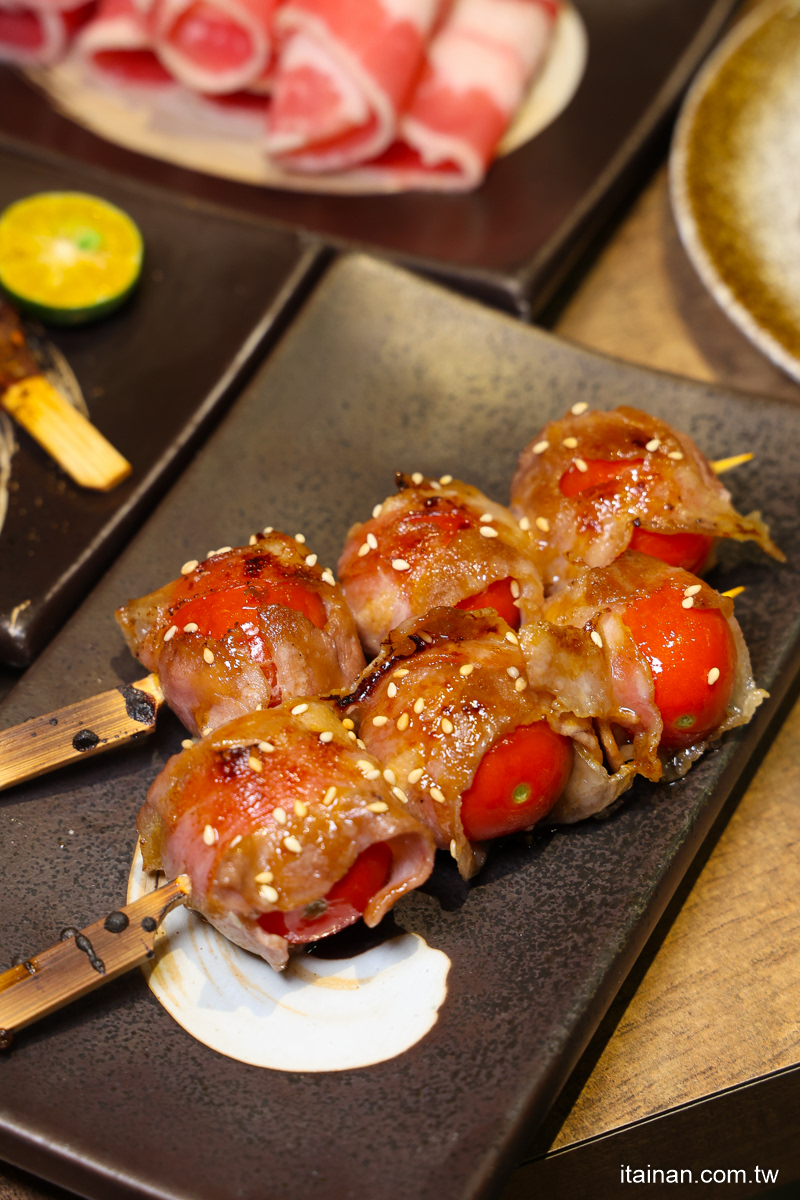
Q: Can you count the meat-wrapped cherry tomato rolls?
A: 6